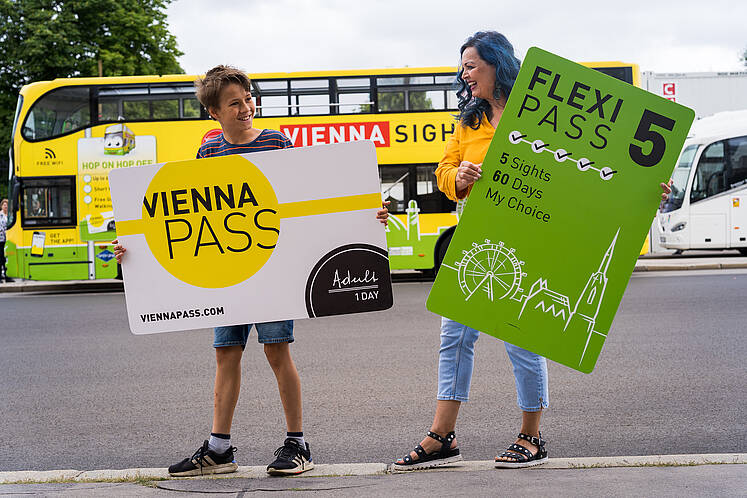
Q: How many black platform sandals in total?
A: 2